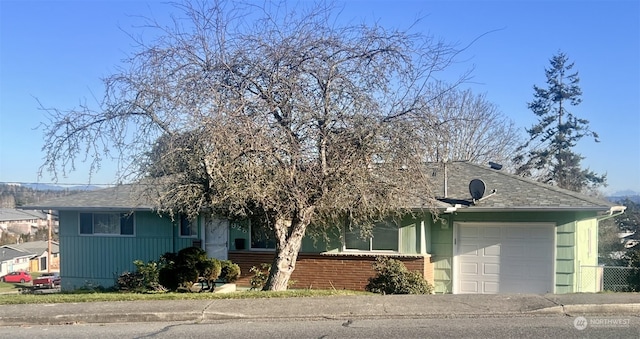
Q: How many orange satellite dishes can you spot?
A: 0